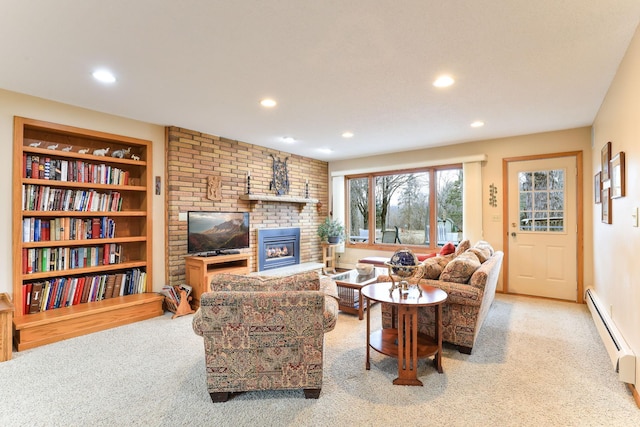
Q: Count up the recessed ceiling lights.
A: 7